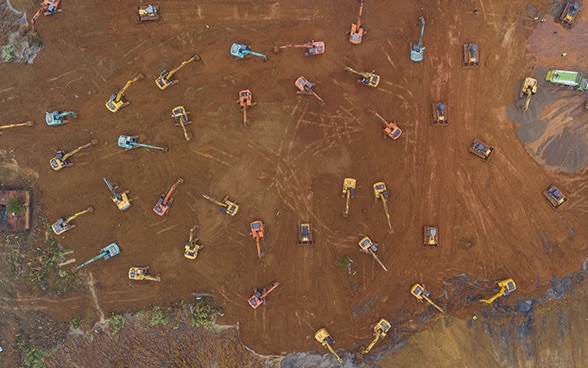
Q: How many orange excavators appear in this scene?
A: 9